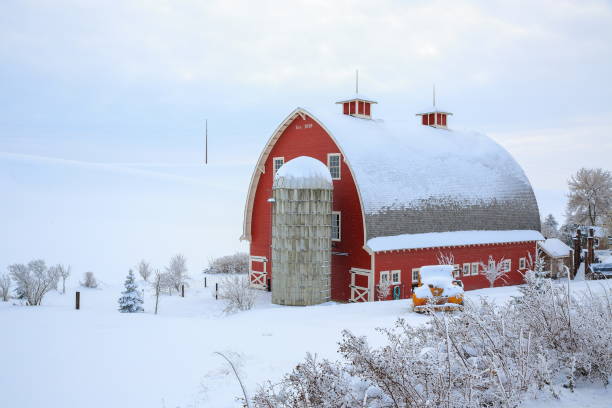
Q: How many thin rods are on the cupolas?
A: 2